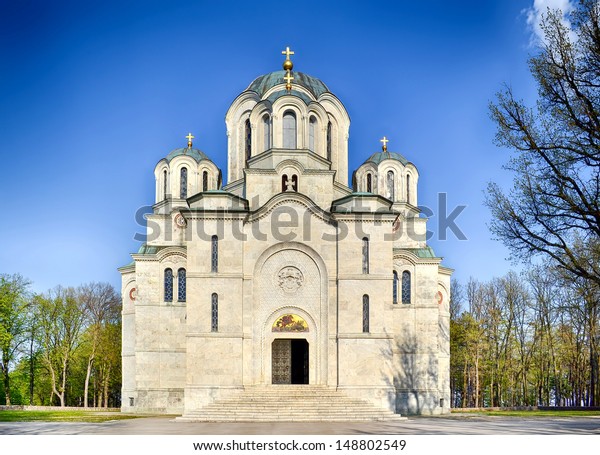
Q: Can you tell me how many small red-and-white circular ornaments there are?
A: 4